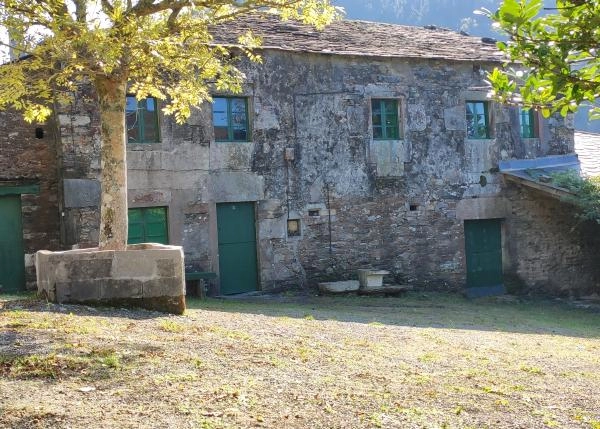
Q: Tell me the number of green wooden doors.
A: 3